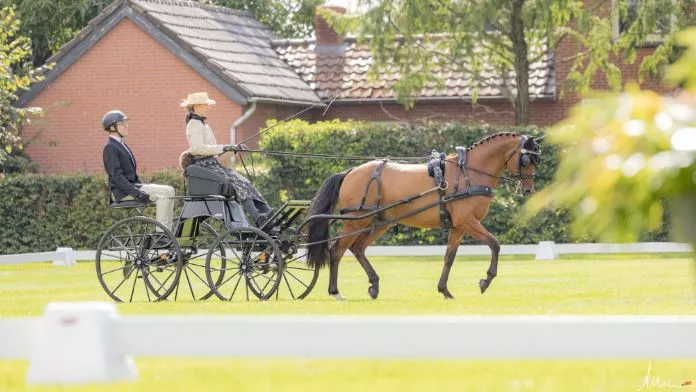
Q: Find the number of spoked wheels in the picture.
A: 4